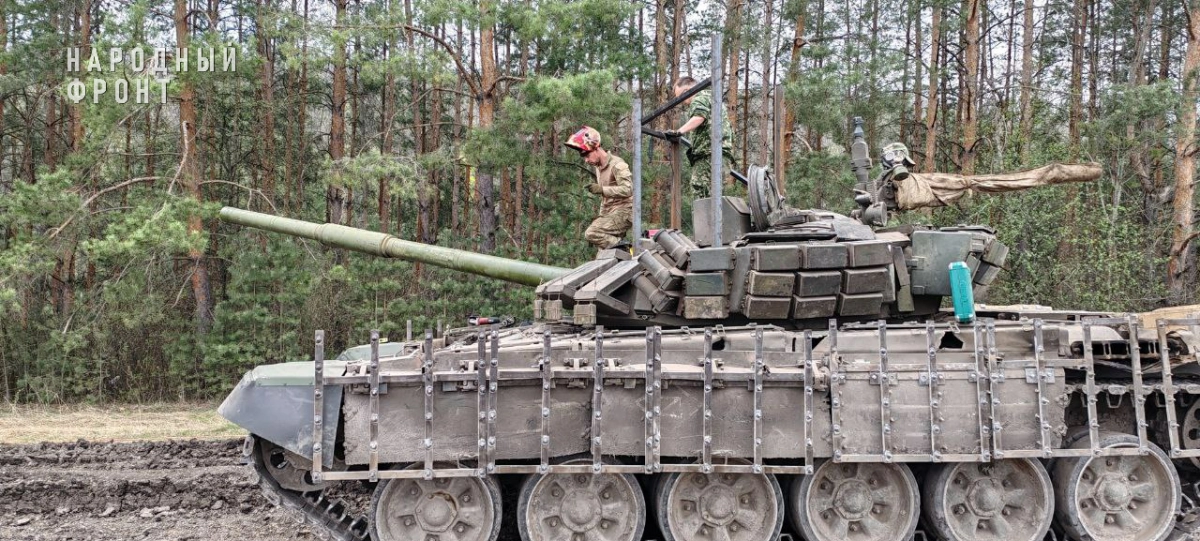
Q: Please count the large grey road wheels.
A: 6